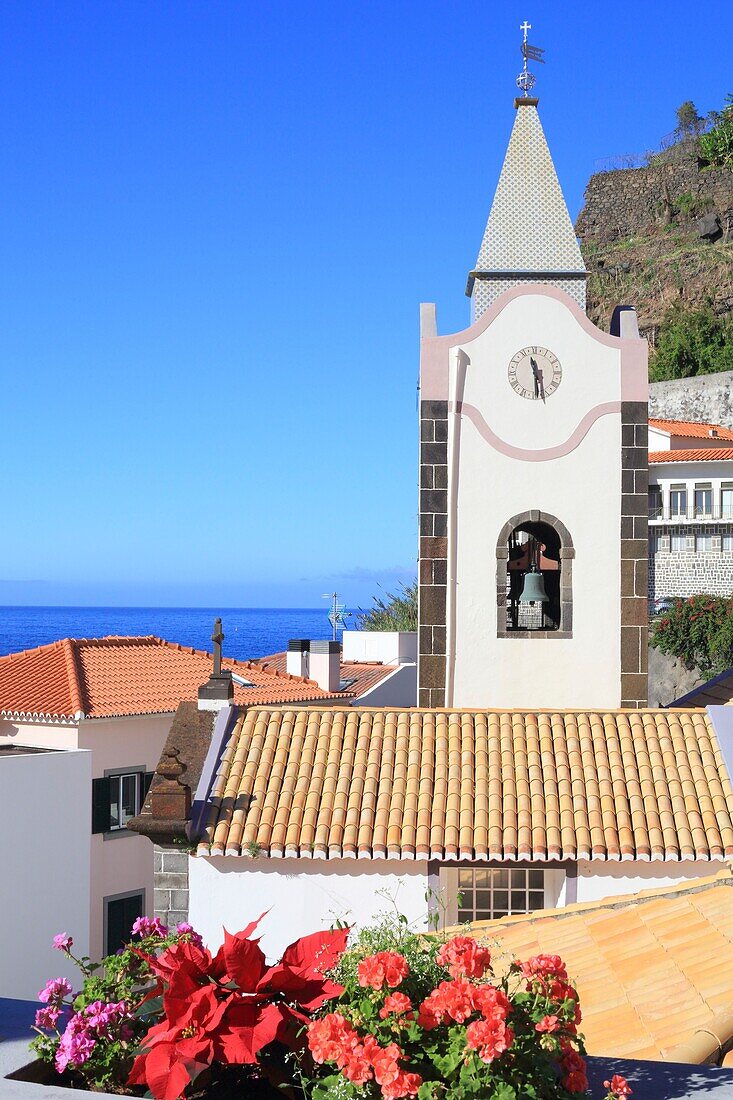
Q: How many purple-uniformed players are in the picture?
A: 0